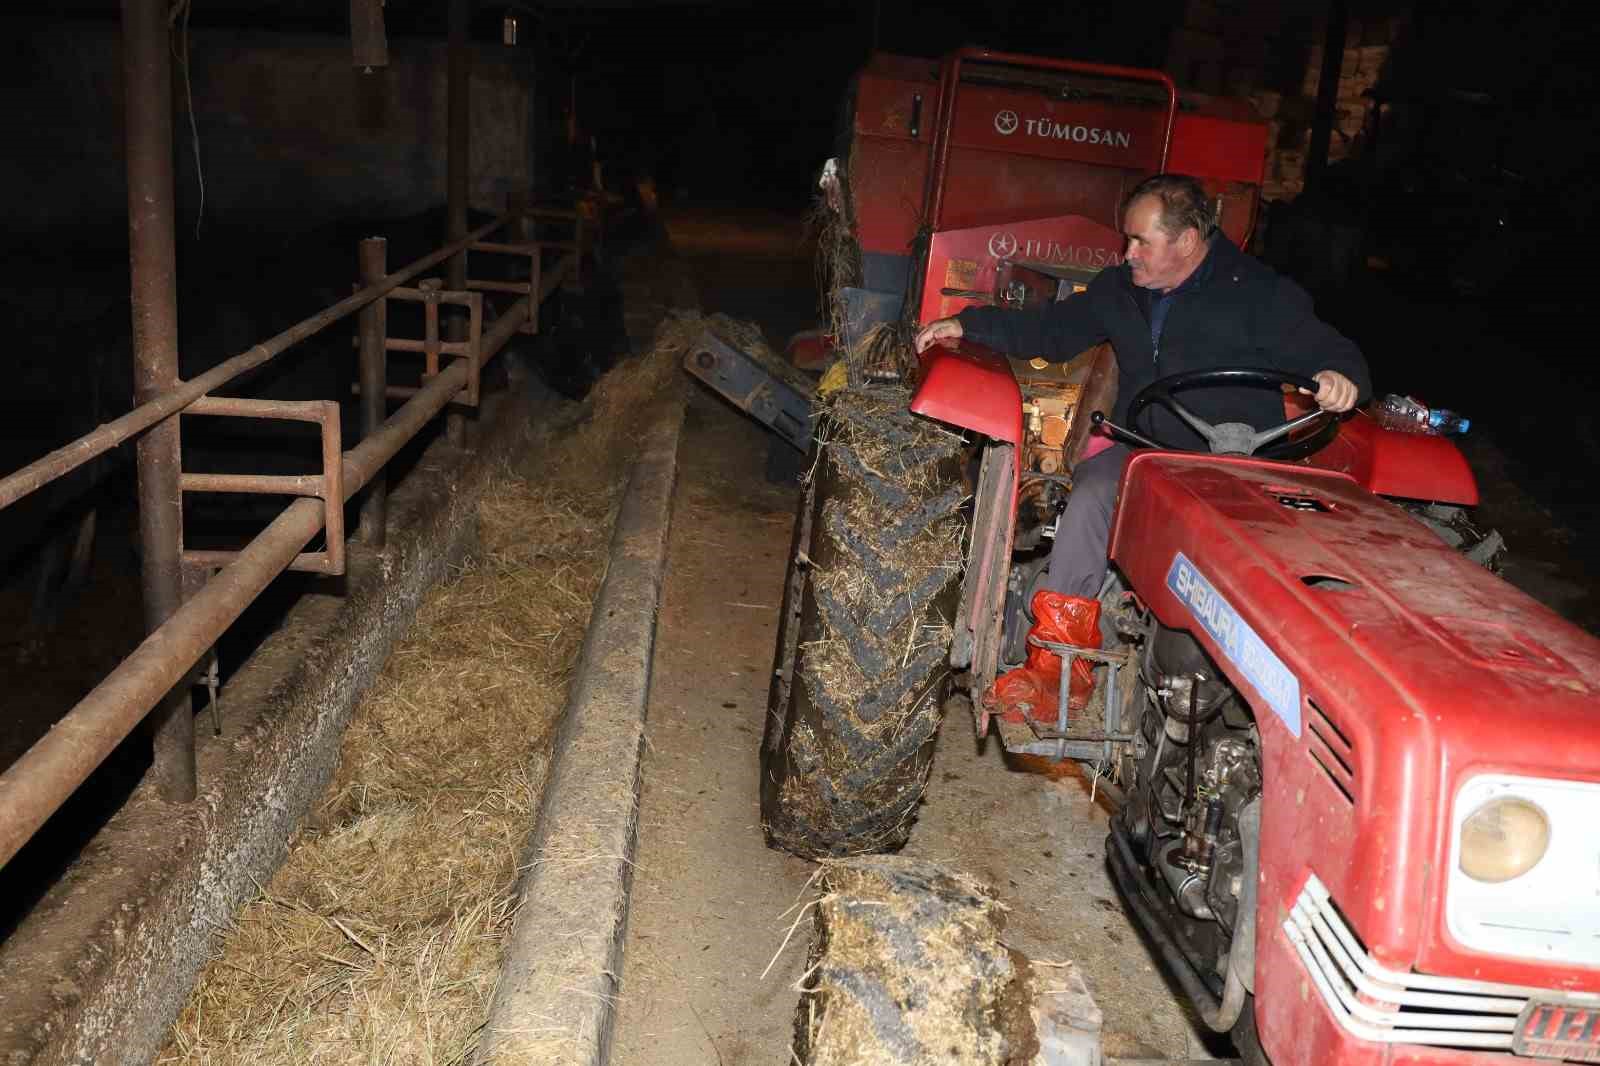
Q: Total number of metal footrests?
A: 1